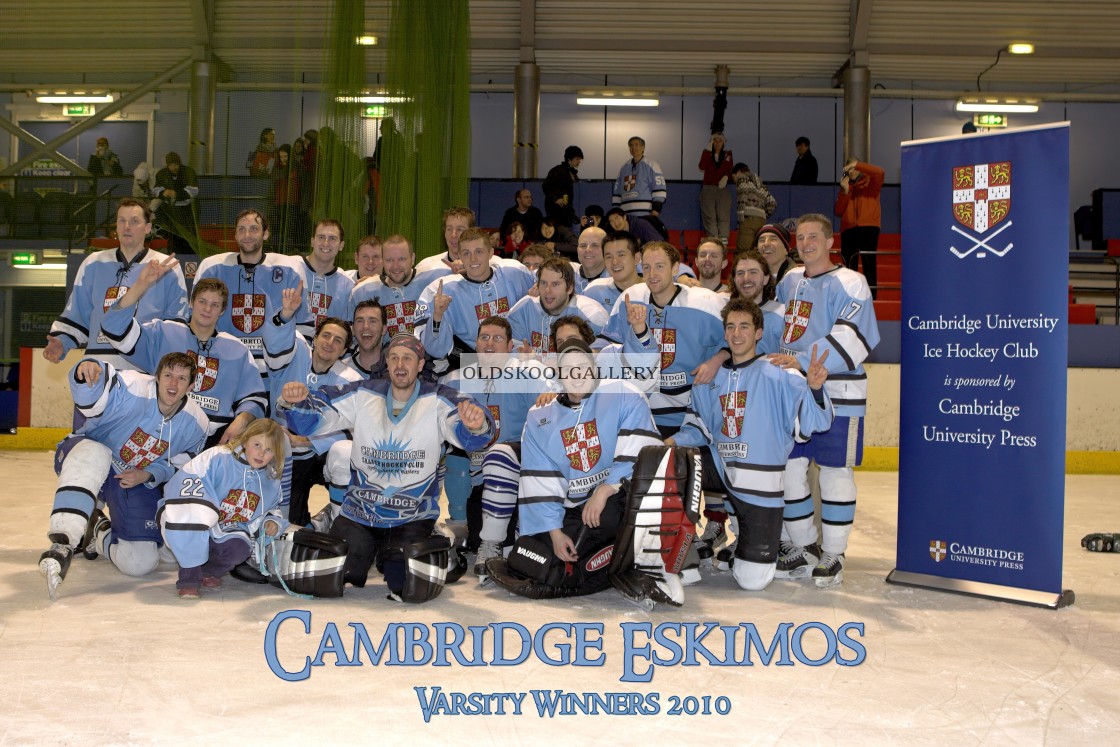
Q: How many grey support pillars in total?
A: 3